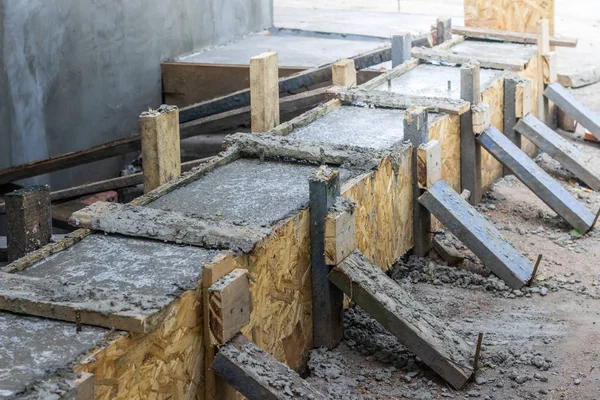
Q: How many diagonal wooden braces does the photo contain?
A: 6